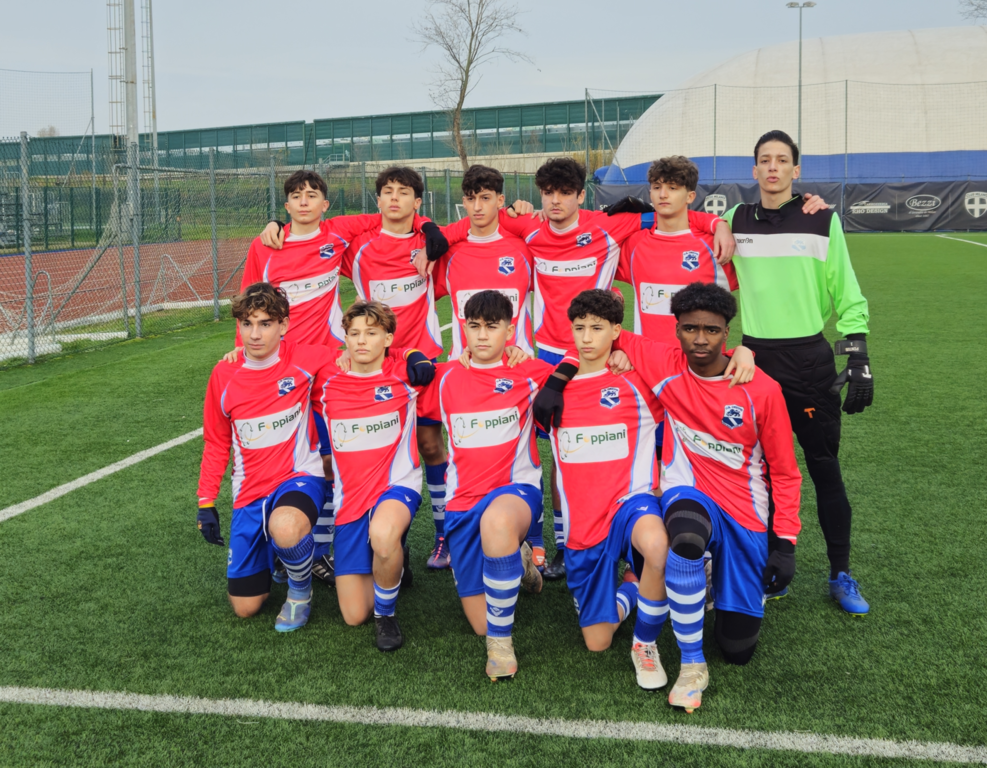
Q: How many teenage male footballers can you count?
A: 11